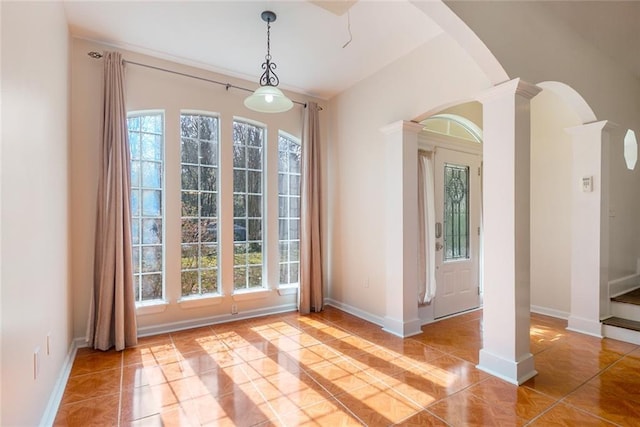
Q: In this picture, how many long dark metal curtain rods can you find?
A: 1